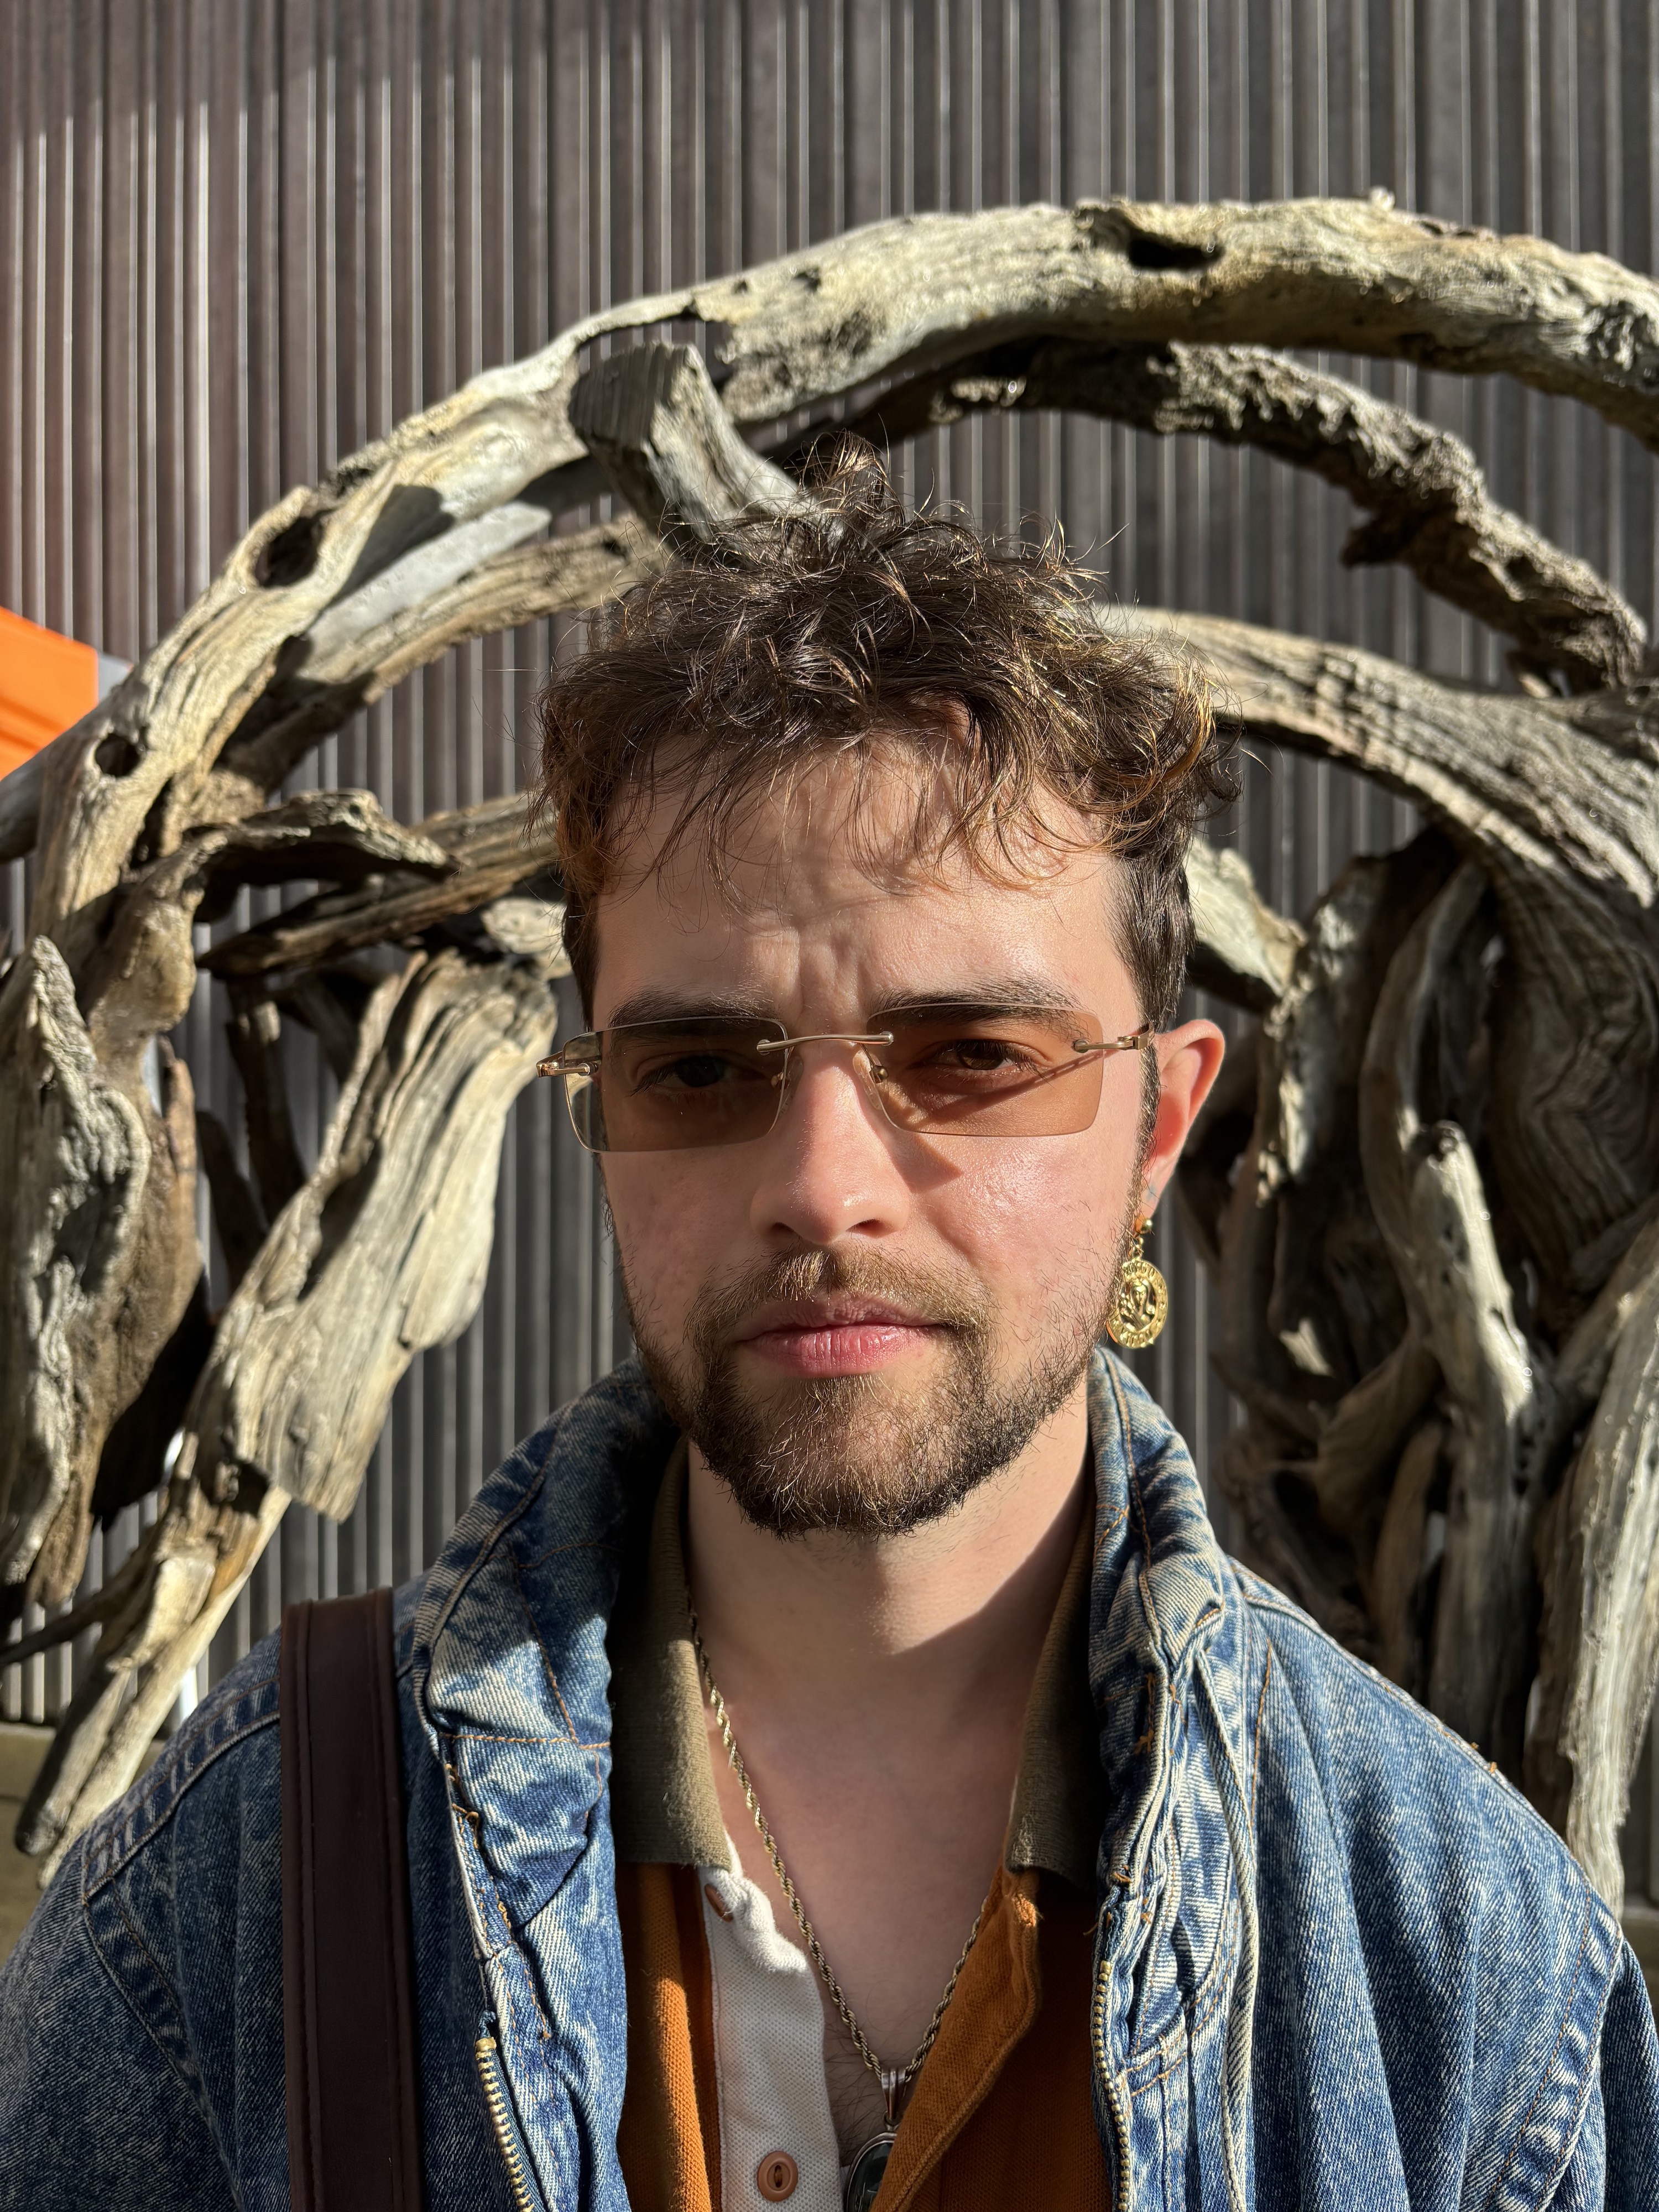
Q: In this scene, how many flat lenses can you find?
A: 2